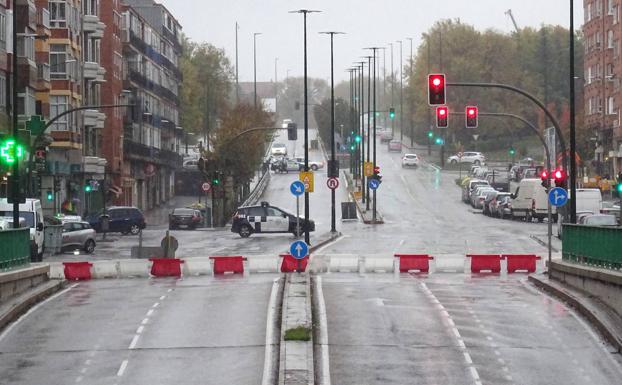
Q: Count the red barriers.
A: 7